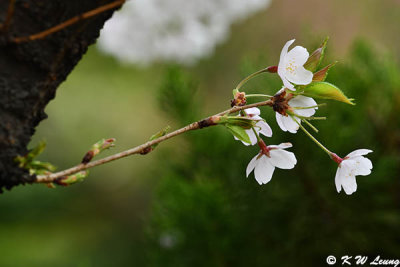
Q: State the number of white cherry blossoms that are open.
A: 5